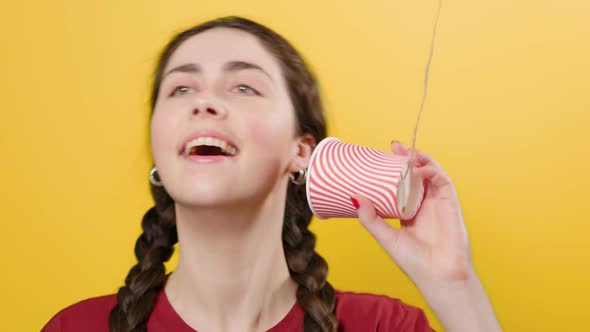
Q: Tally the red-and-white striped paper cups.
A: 1